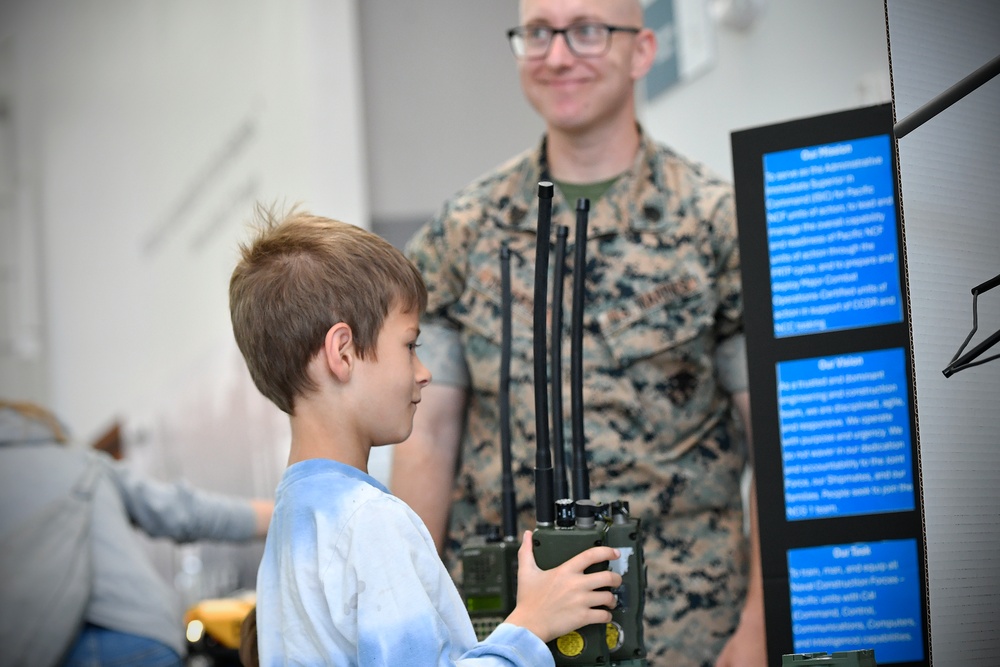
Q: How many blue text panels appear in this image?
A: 3